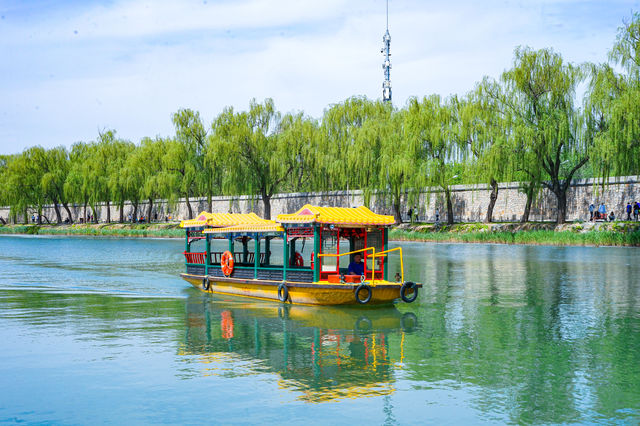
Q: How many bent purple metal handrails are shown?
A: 0